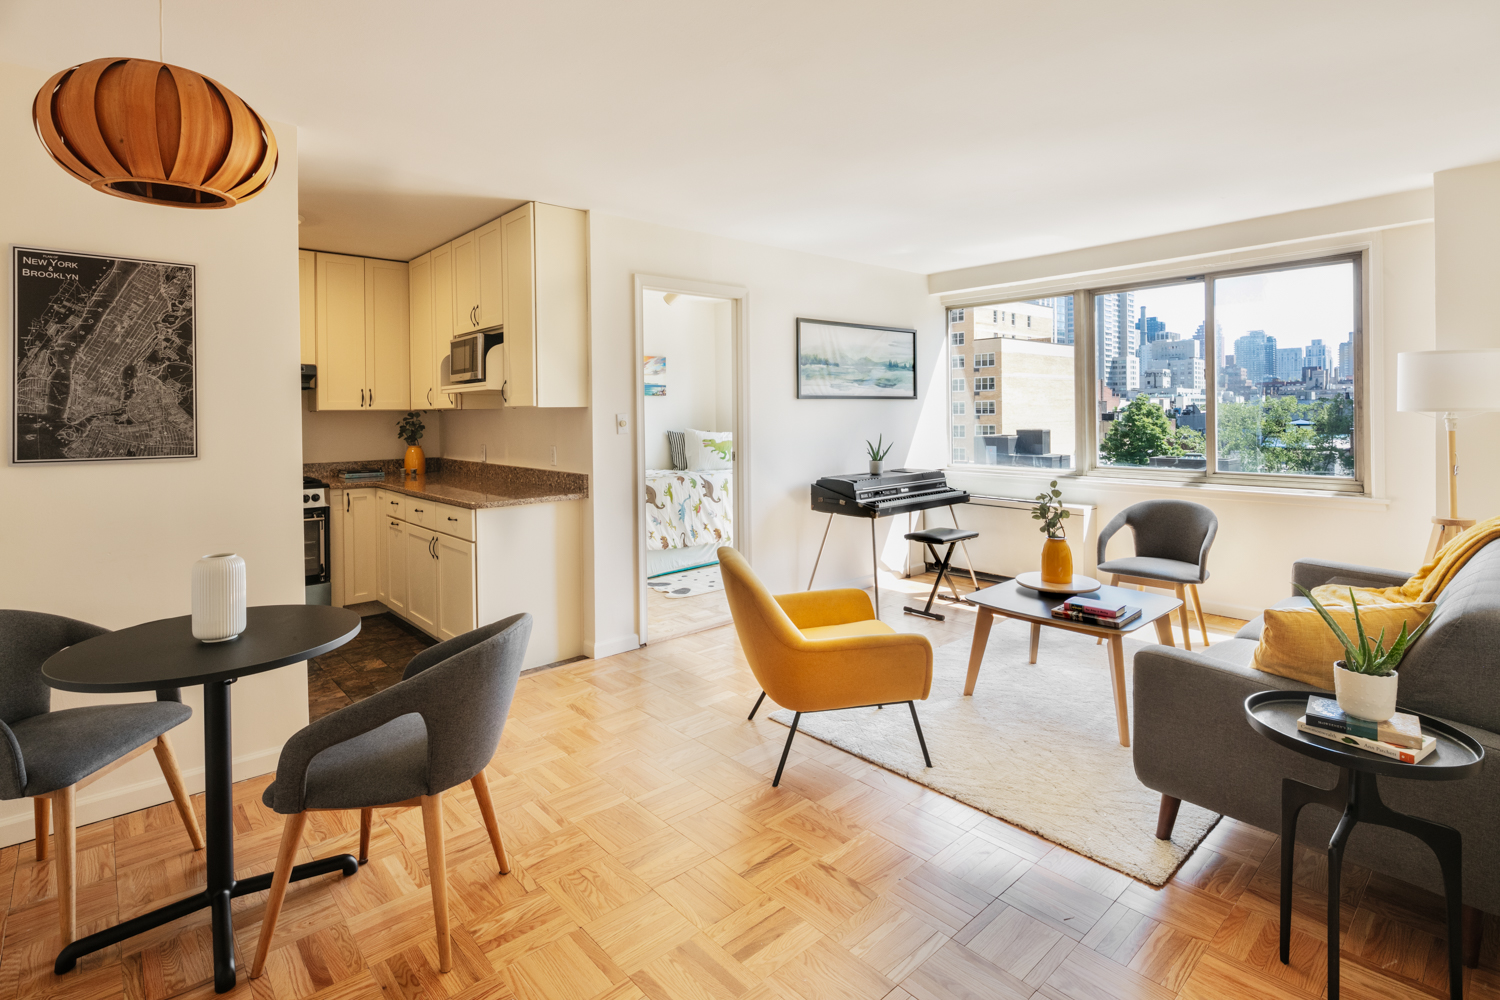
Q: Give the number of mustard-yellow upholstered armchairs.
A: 1